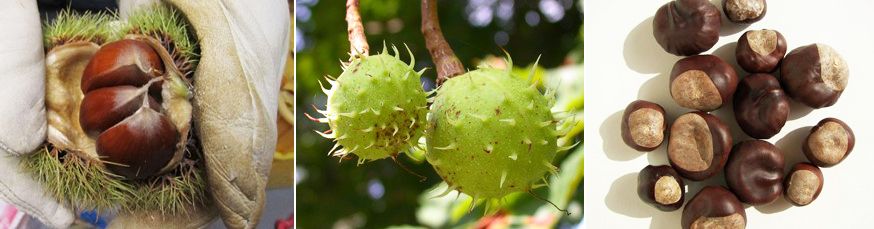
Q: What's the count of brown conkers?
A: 13